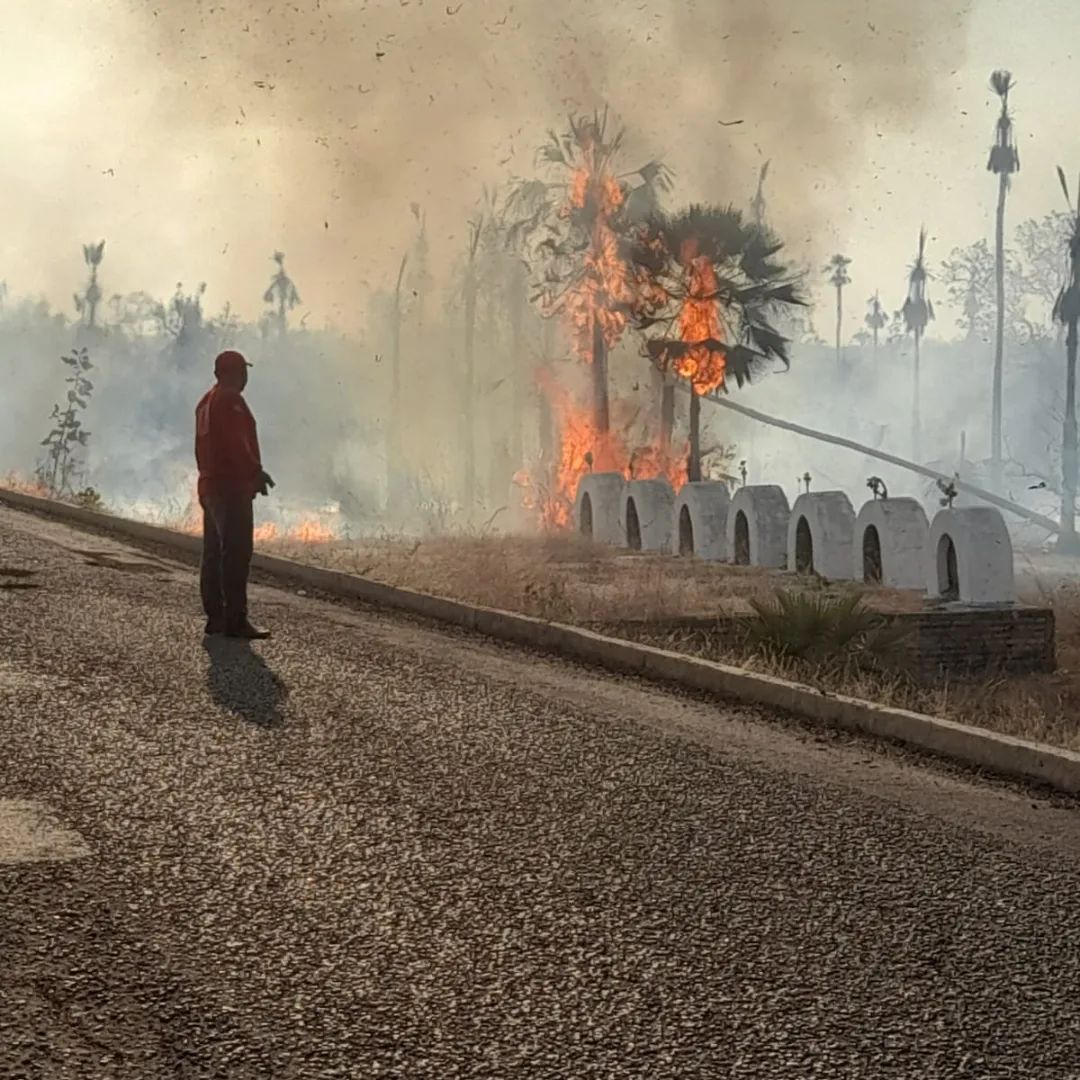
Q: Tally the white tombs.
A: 7